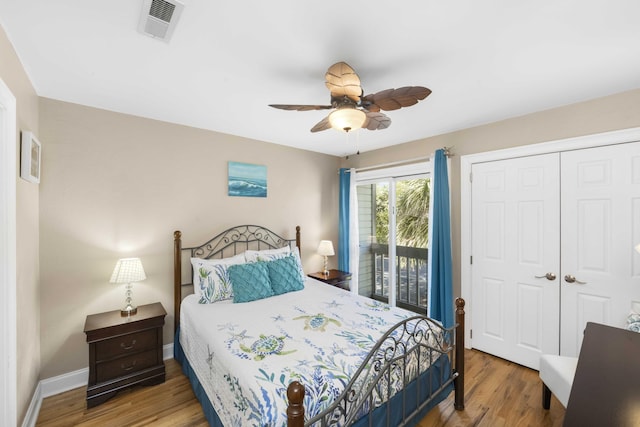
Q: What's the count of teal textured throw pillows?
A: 2